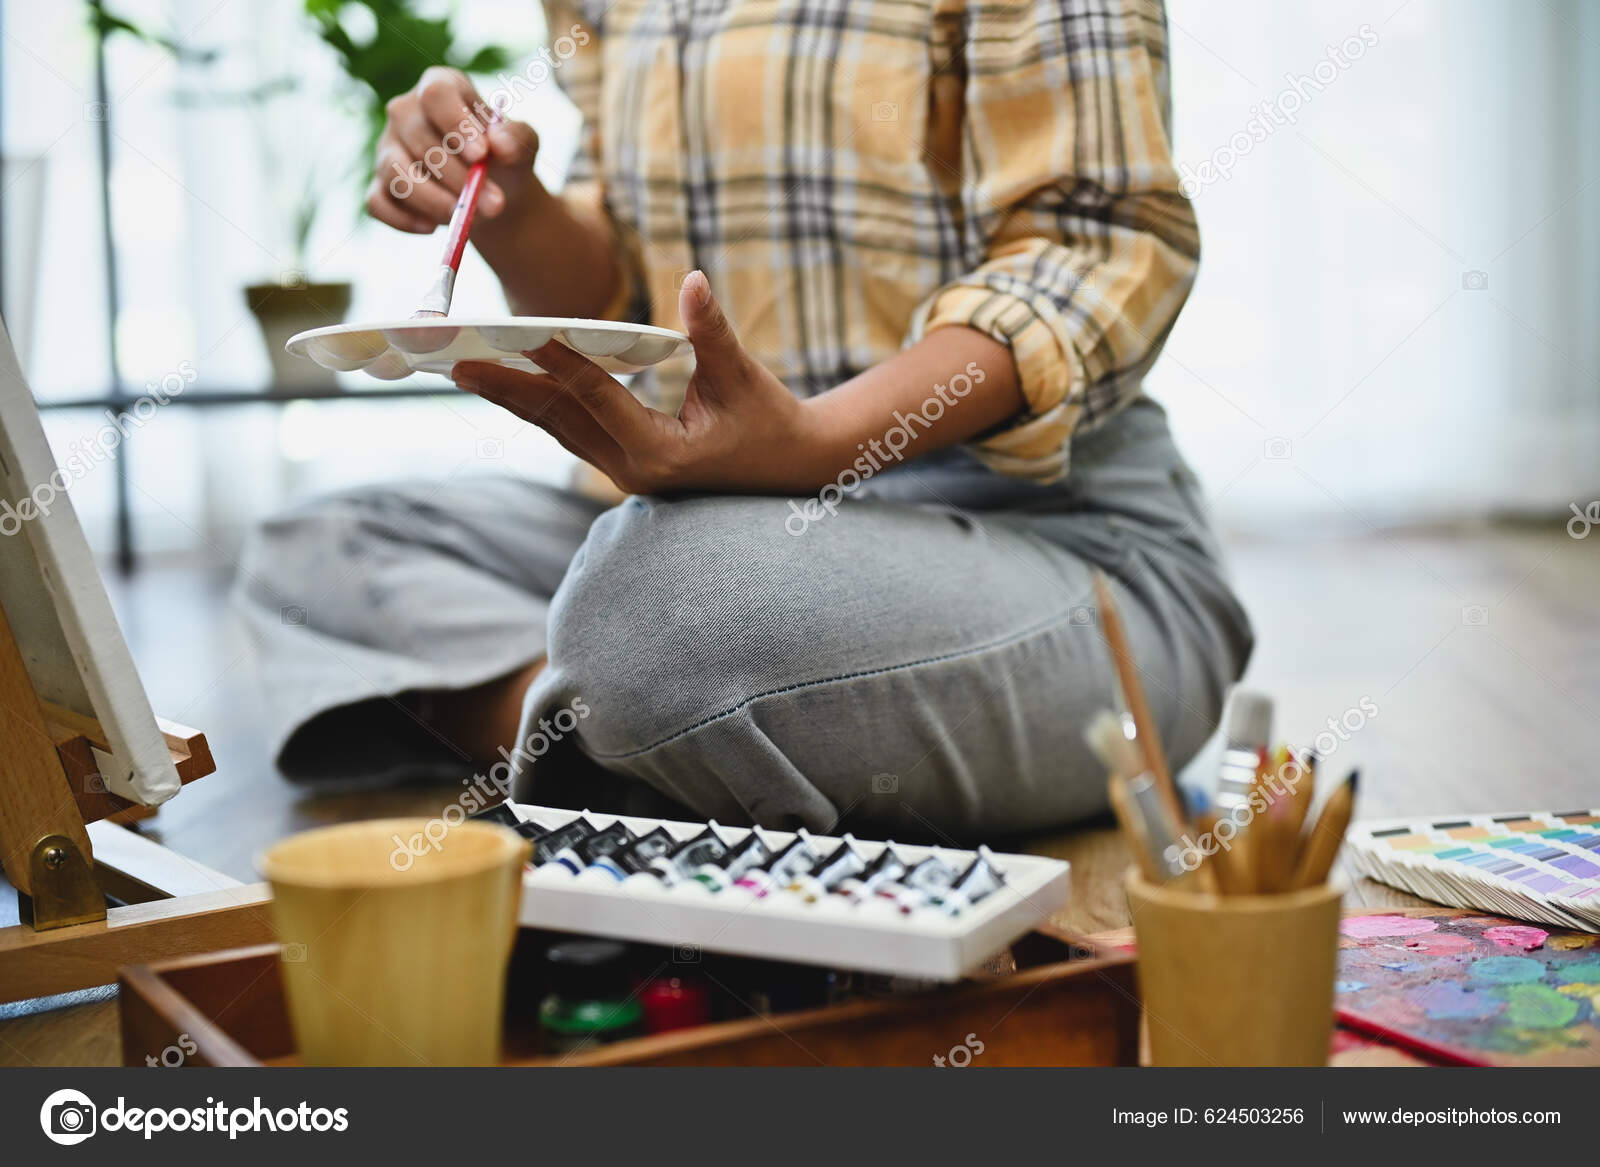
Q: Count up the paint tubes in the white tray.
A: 12